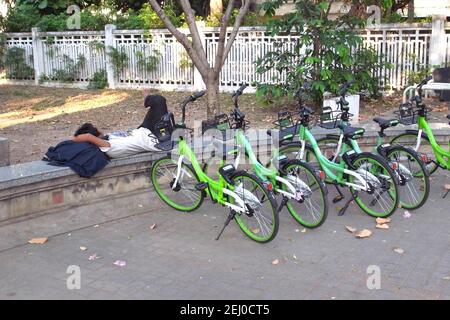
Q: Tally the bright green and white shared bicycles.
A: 5